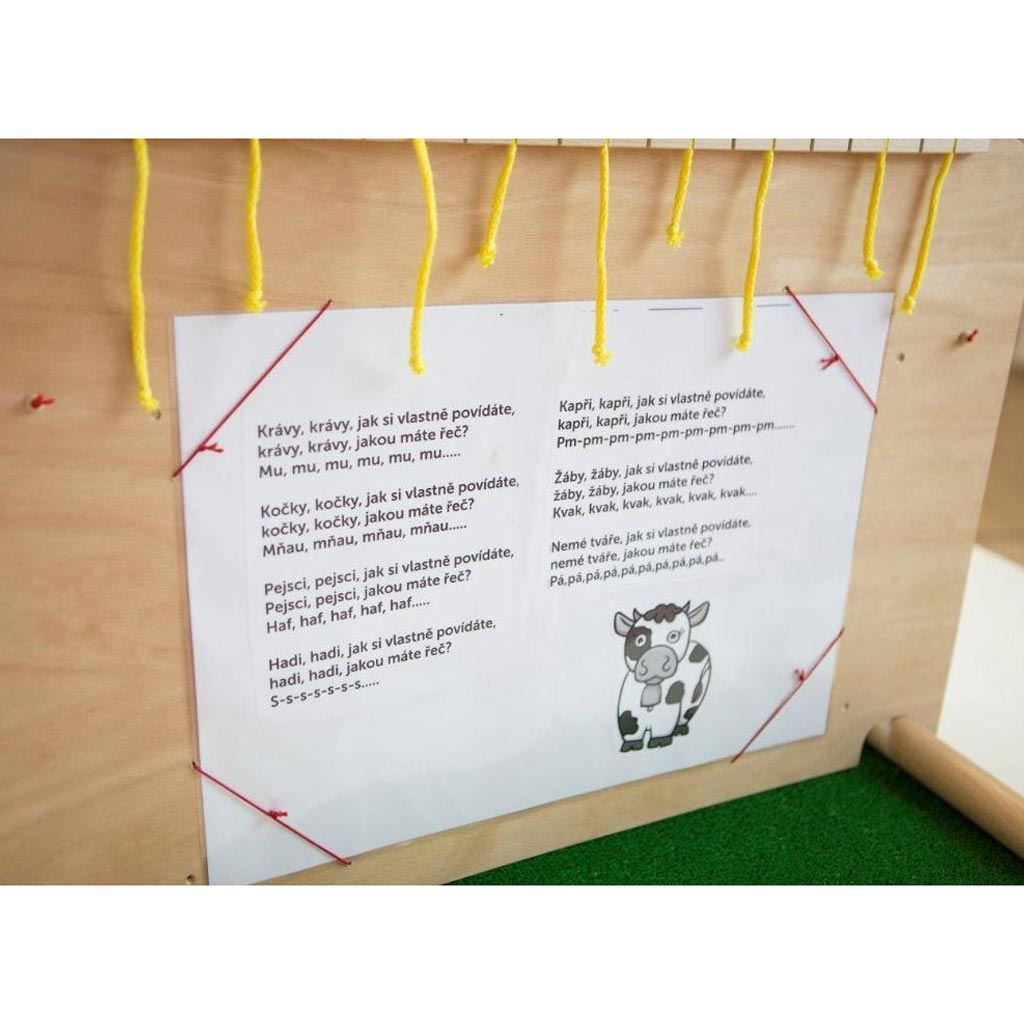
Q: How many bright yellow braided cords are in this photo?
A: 9